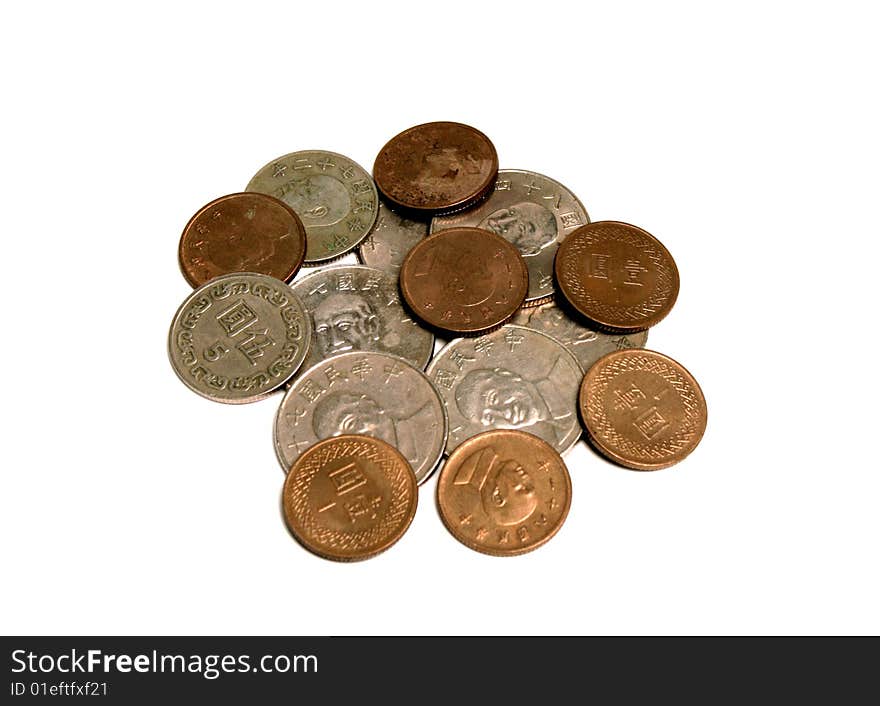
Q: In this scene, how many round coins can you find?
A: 15